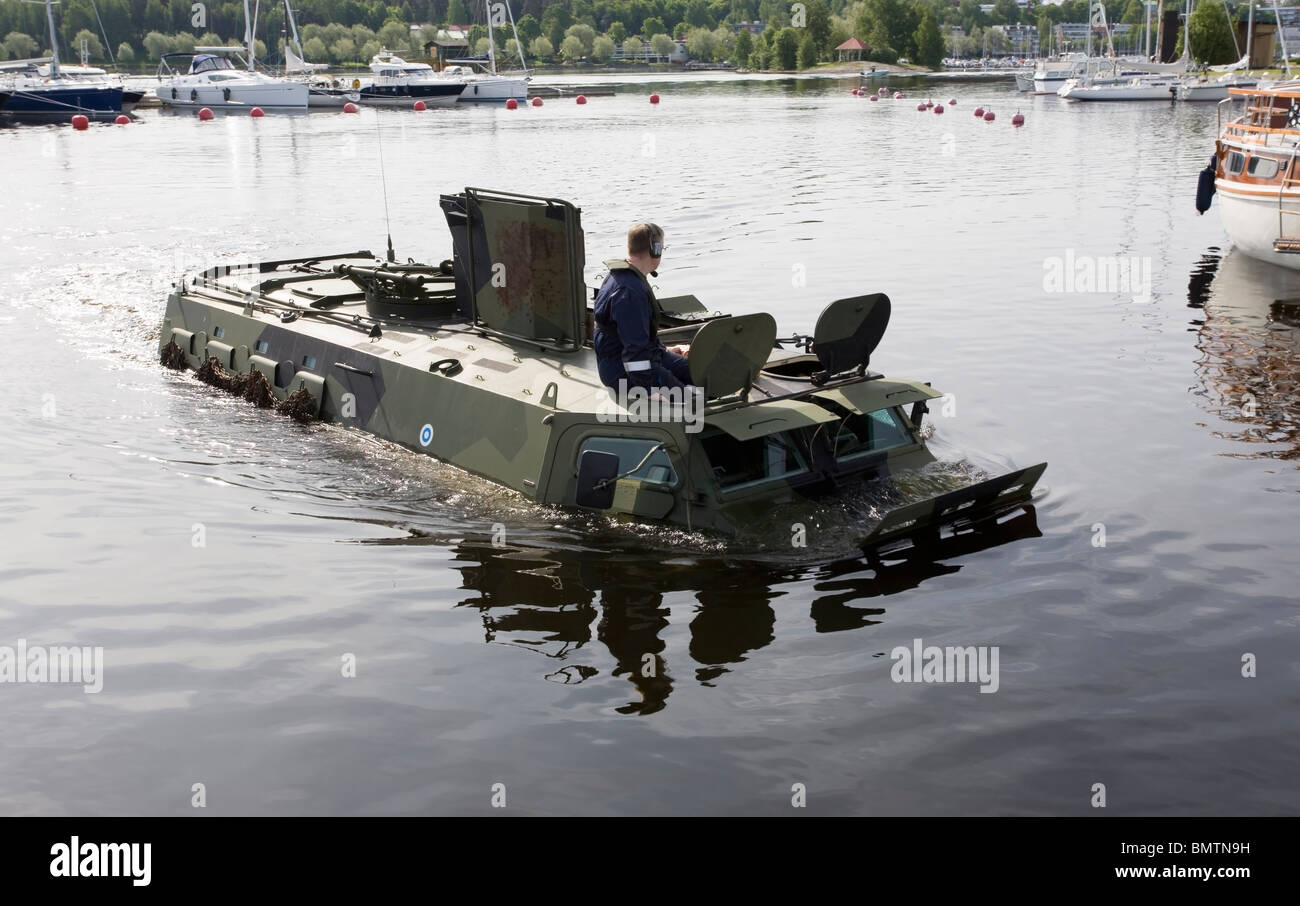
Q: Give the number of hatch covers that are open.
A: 3